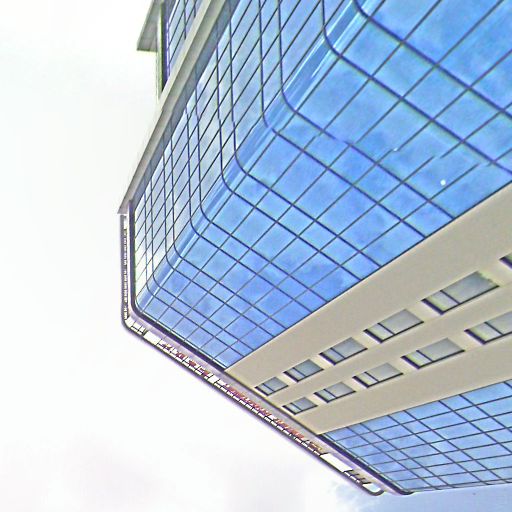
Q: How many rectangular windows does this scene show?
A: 11